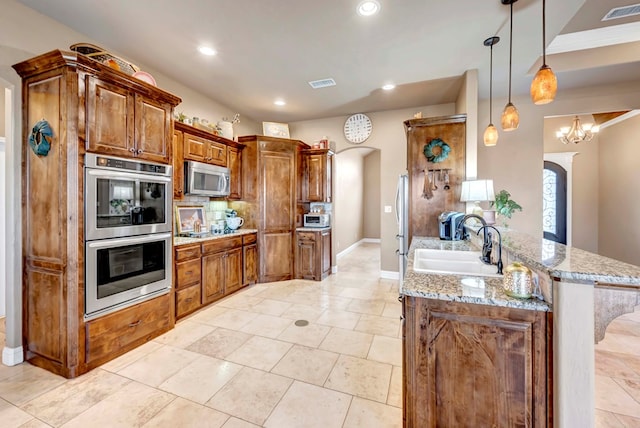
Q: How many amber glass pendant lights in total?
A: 3